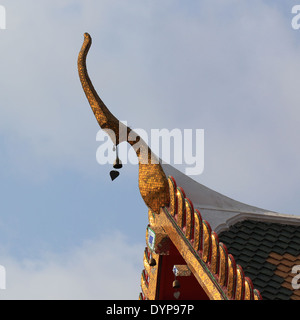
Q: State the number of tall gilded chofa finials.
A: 1